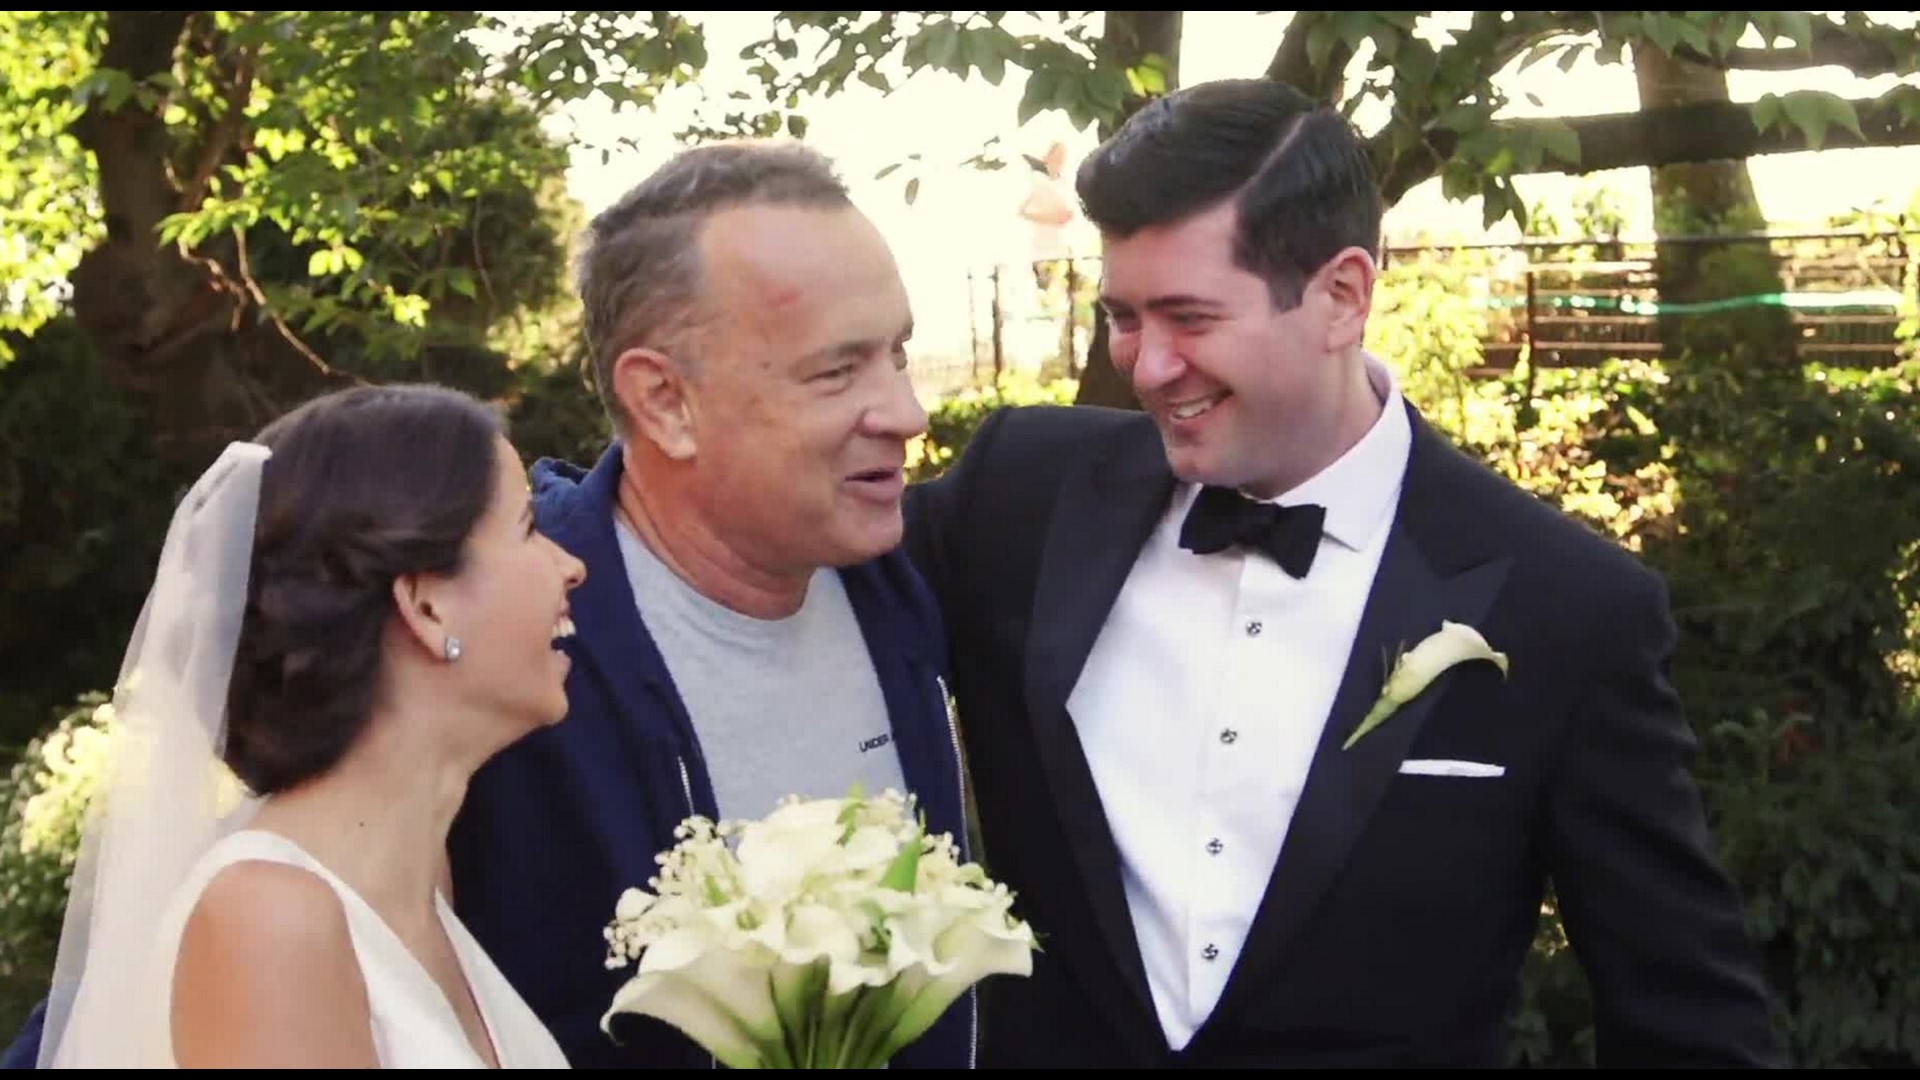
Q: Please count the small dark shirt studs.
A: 4